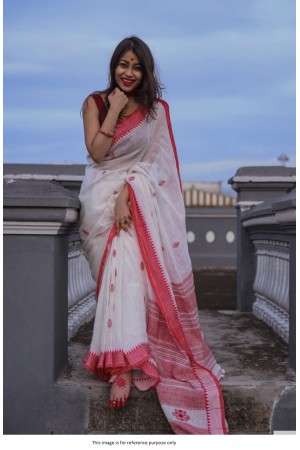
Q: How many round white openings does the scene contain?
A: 3